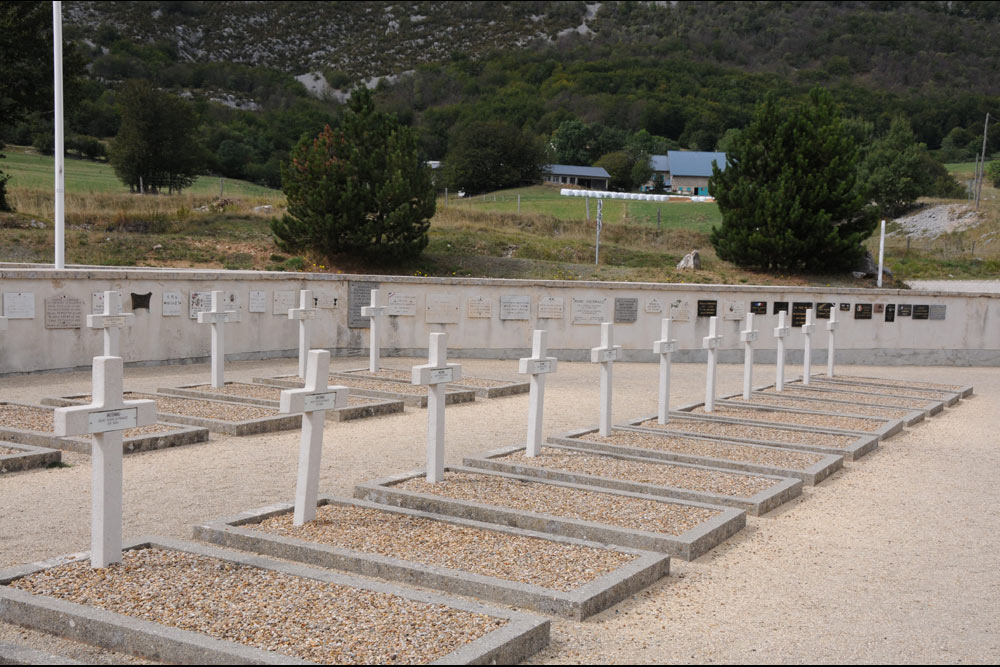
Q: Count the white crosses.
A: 15